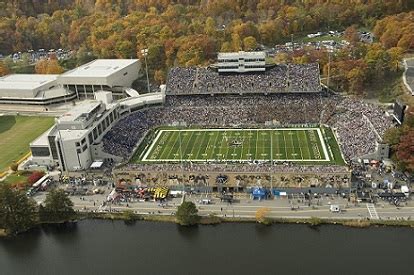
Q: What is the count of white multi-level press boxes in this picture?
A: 1